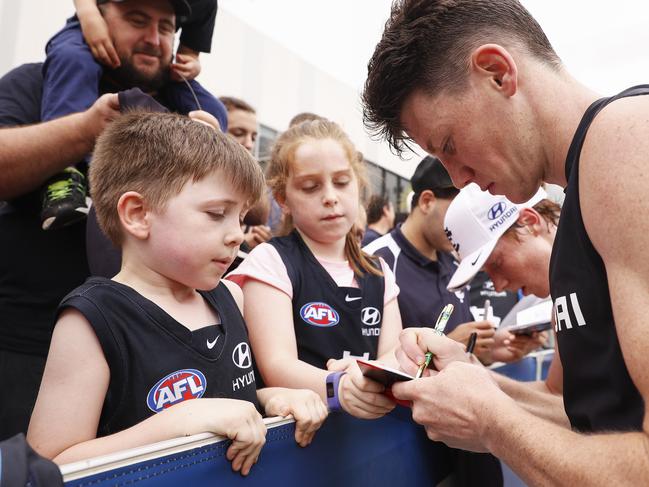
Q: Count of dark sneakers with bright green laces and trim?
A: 1